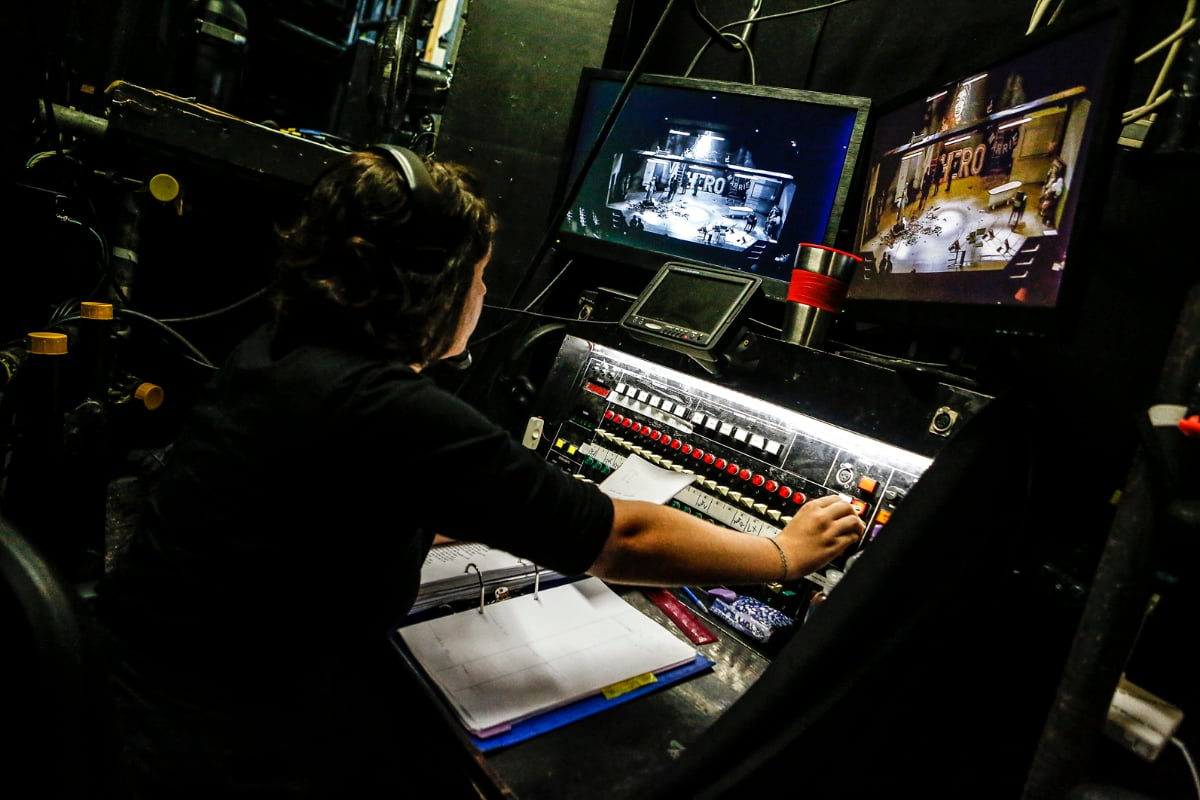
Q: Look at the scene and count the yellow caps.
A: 4